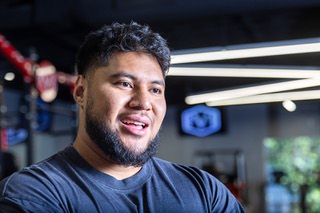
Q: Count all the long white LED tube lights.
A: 4